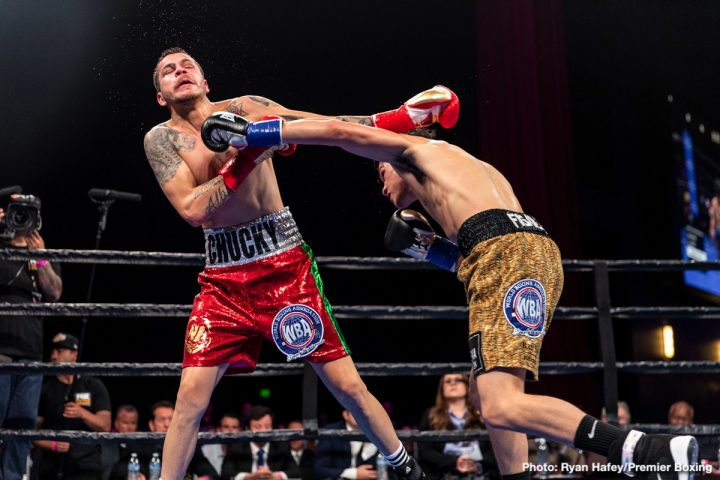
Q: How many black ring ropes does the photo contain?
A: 4